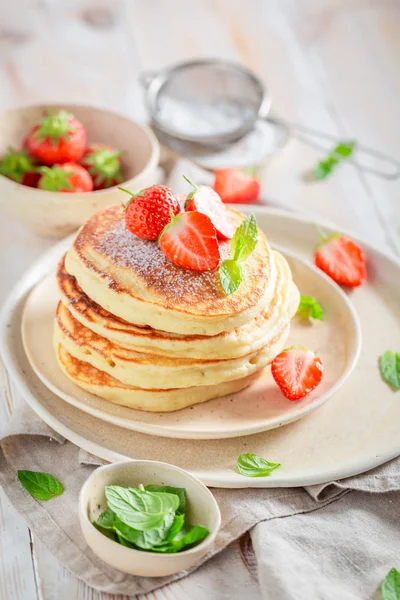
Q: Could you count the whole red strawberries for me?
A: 5